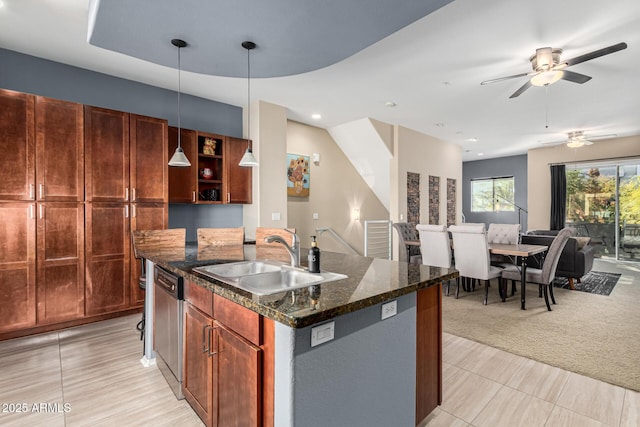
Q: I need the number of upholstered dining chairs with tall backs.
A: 6